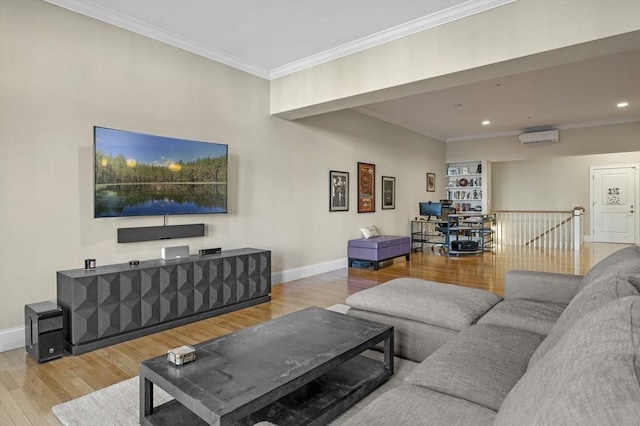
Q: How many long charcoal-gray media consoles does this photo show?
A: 1